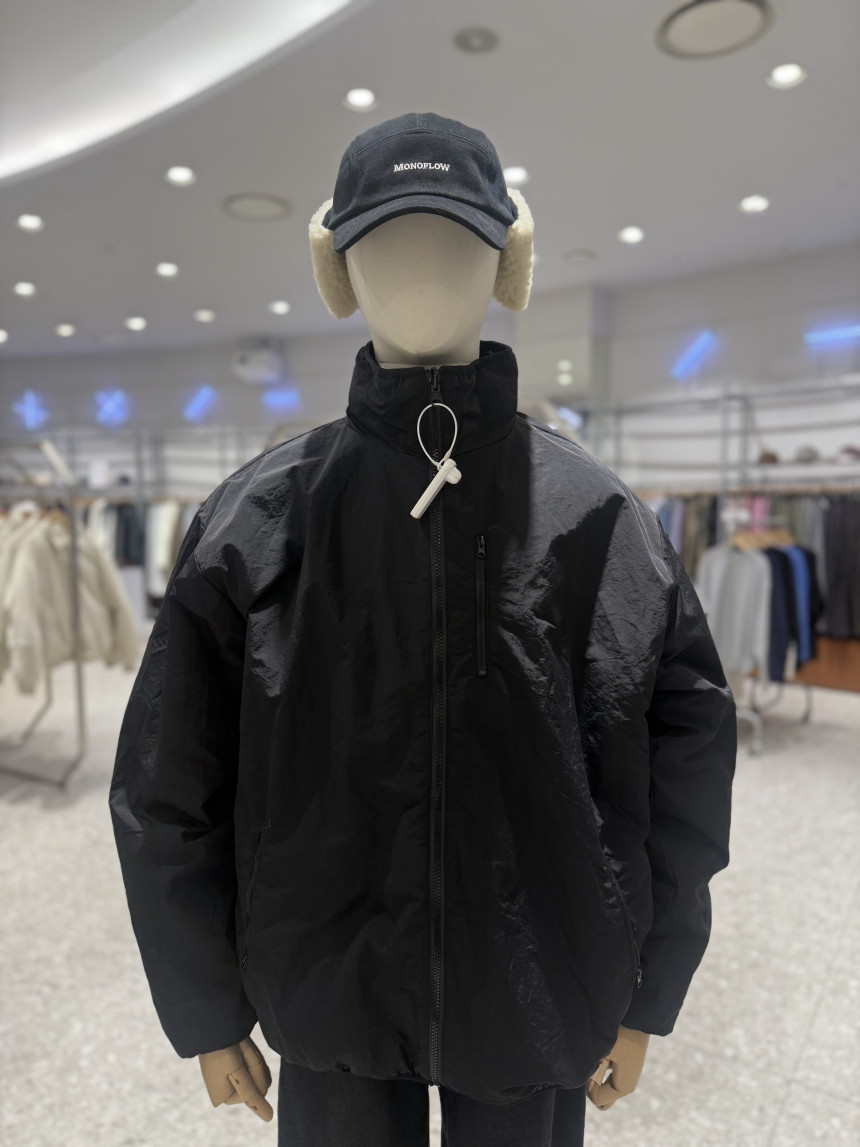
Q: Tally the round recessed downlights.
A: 14